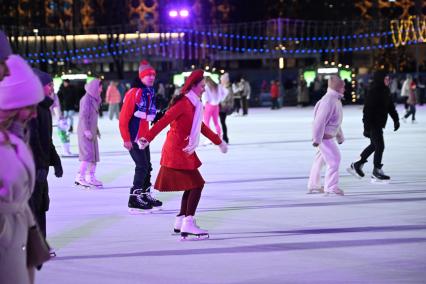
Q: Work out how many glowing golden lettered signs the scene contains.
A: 1